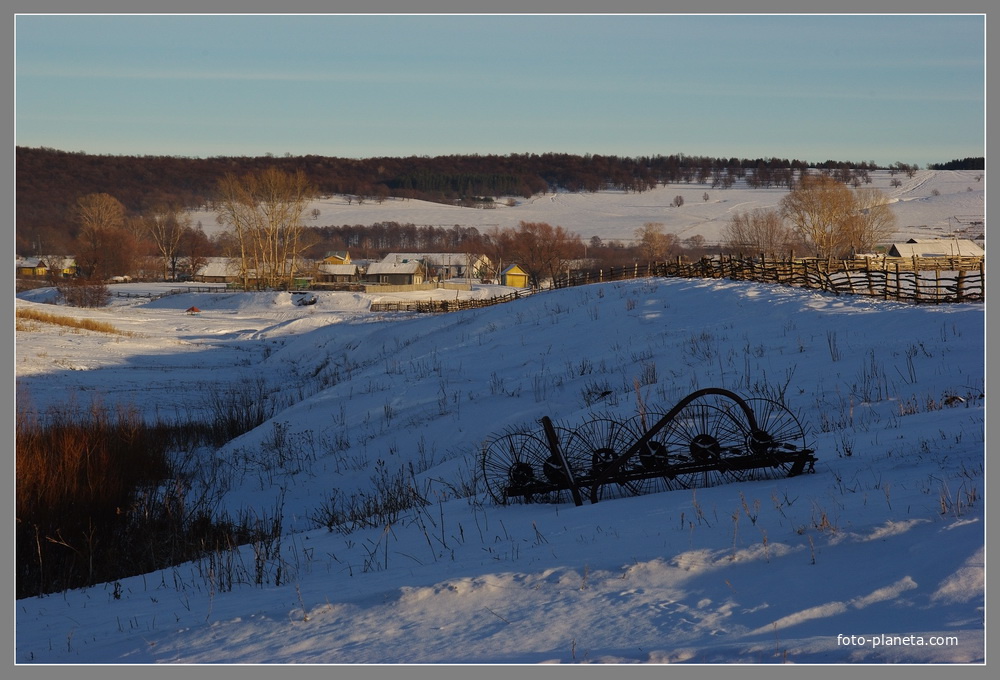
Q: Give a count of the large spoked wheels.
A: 6